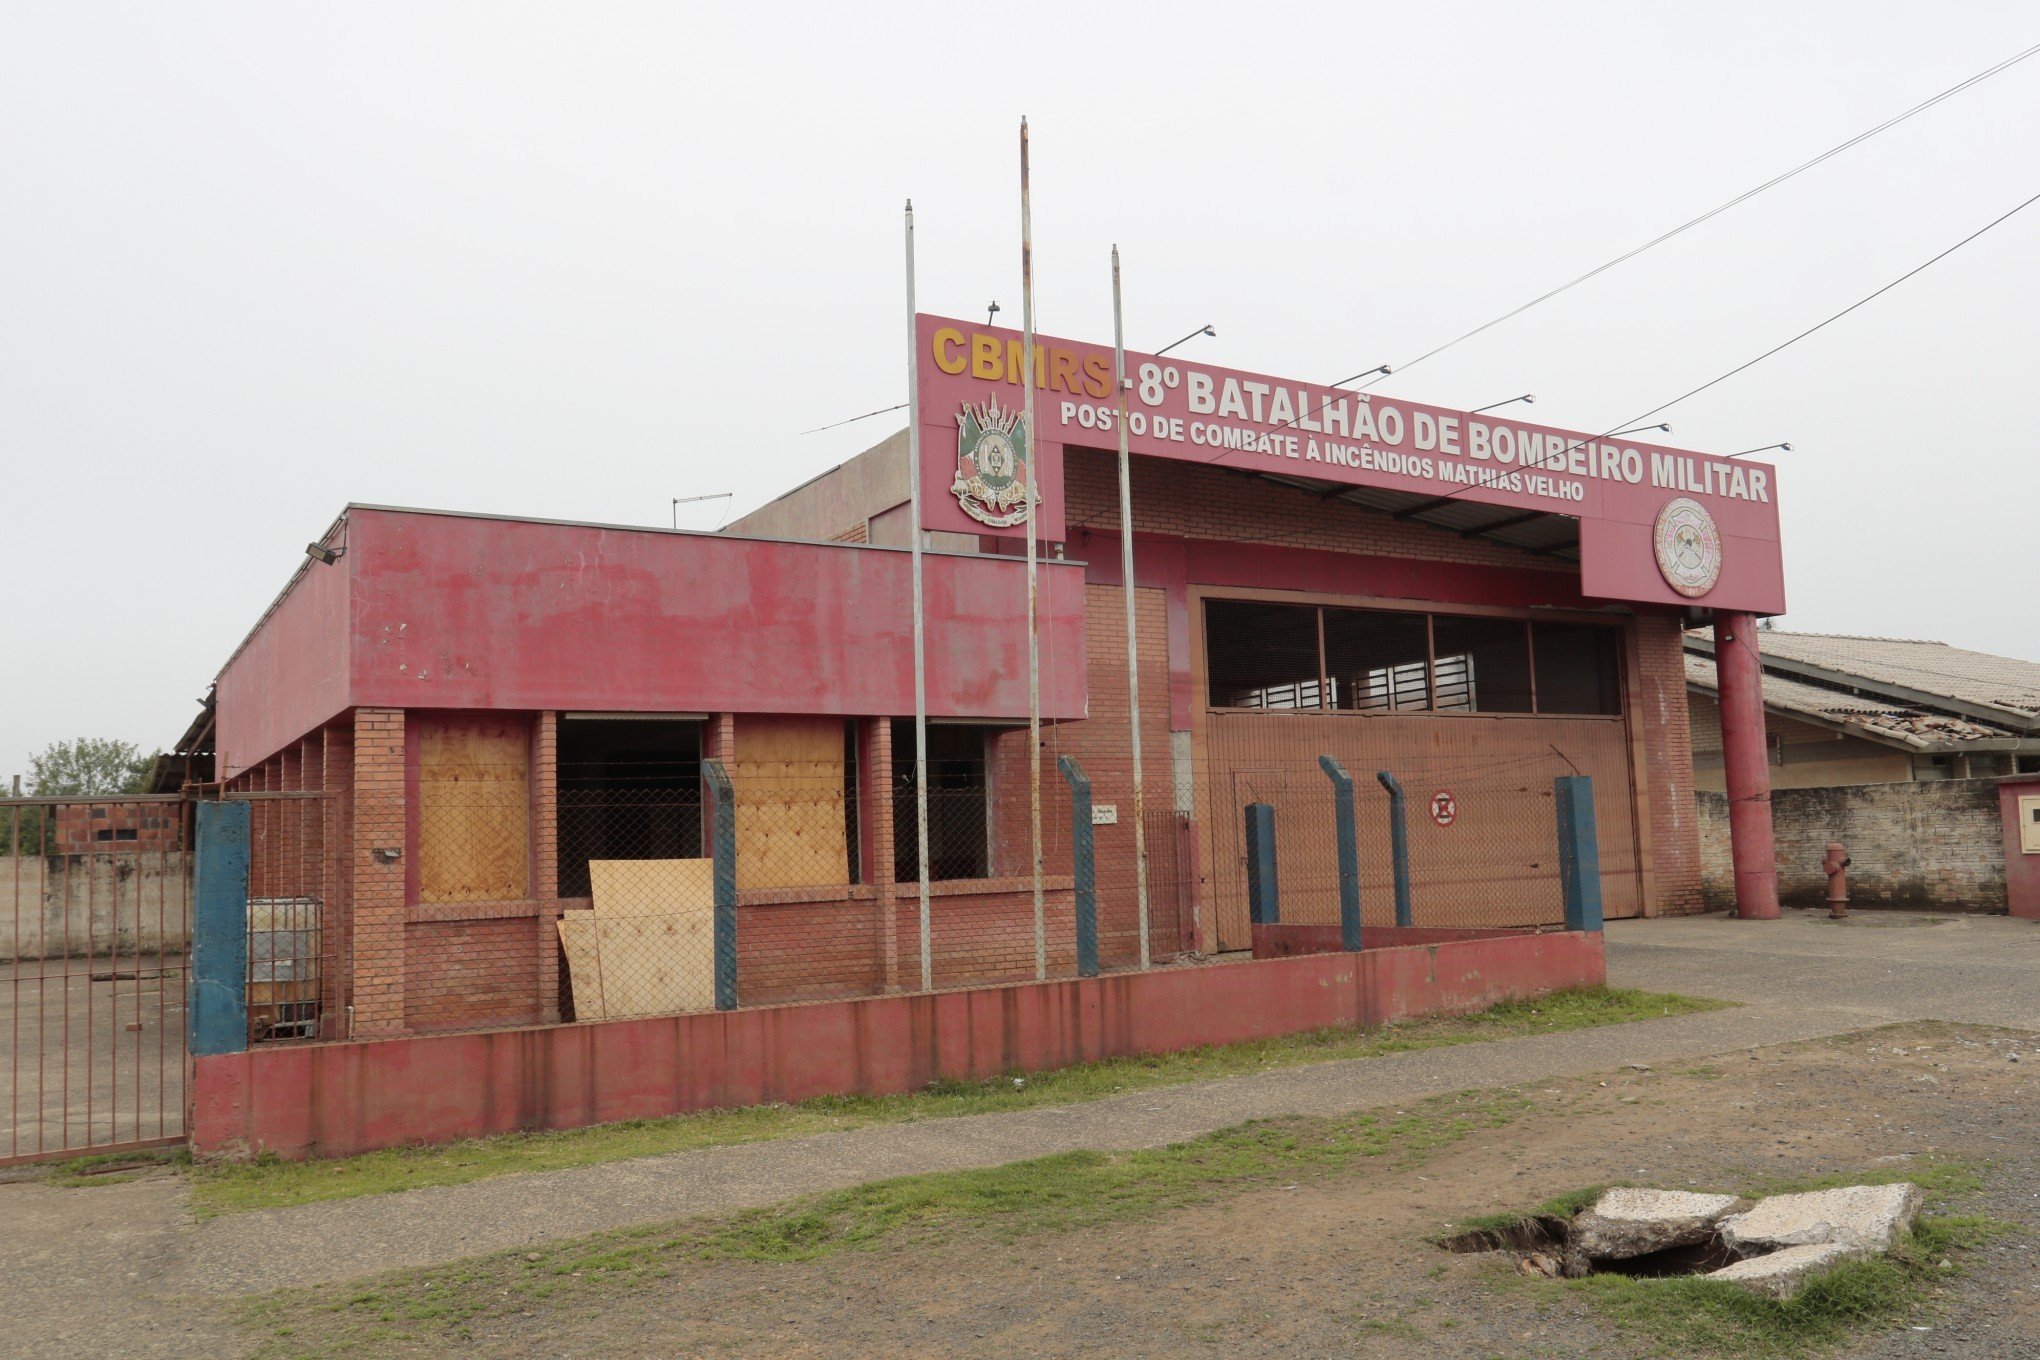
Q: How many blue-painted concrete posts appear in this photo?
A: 7